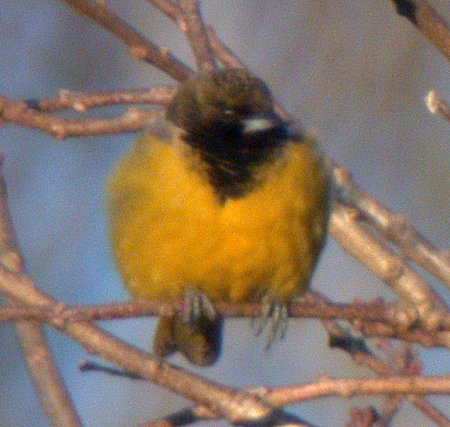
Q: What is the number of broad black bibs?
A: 1